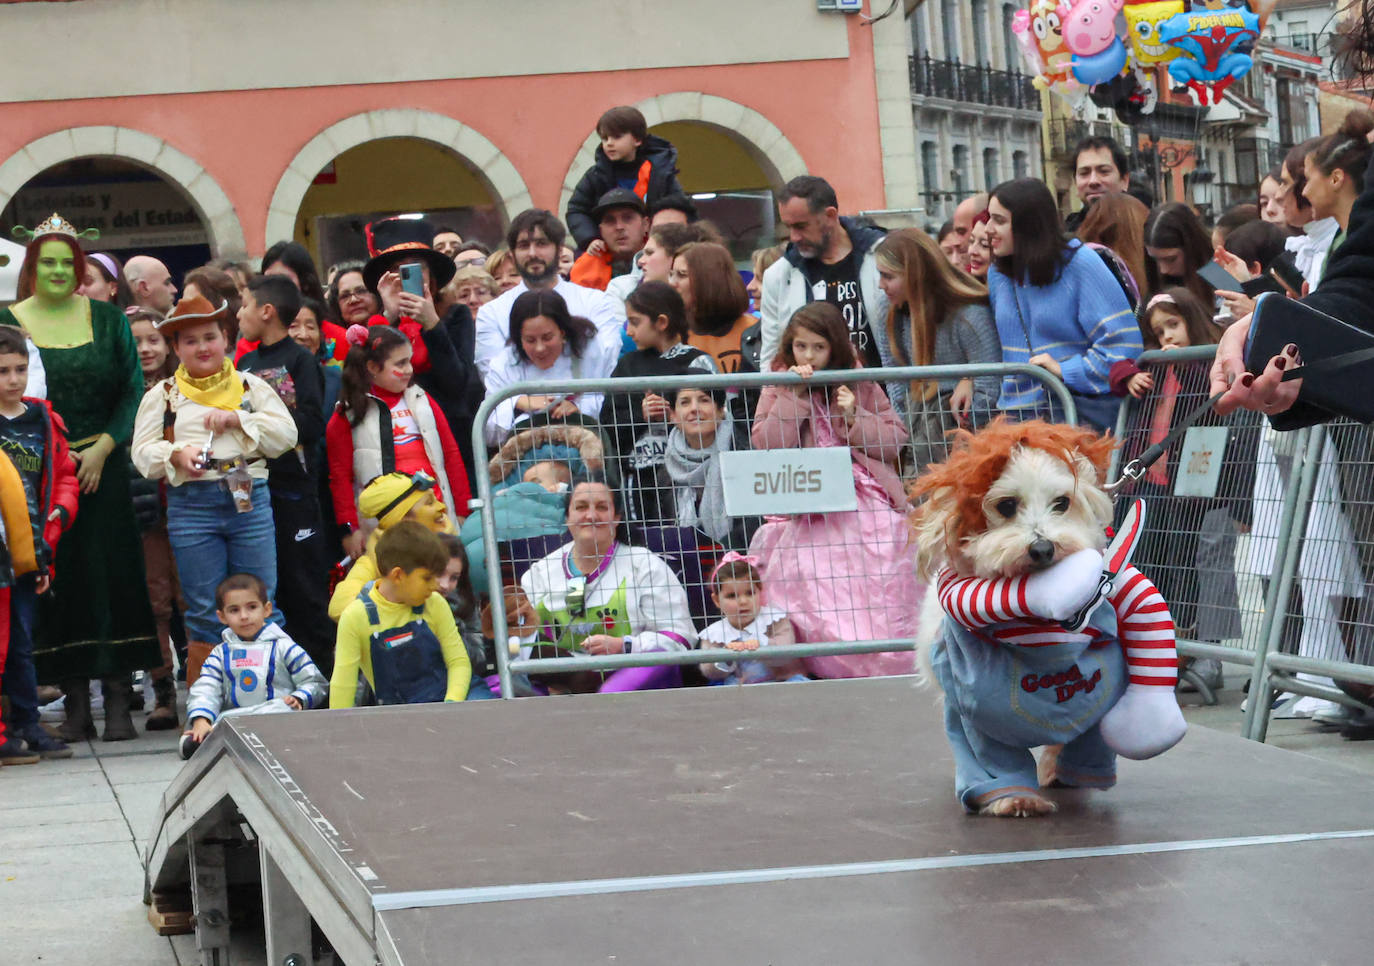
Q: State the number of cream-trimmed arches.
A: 3